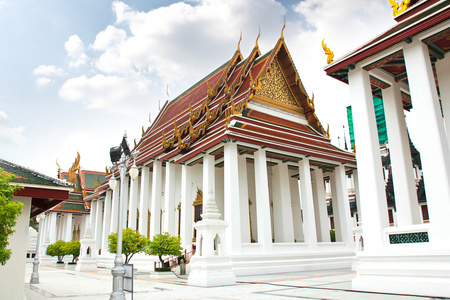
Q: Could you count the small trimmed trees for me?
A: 4